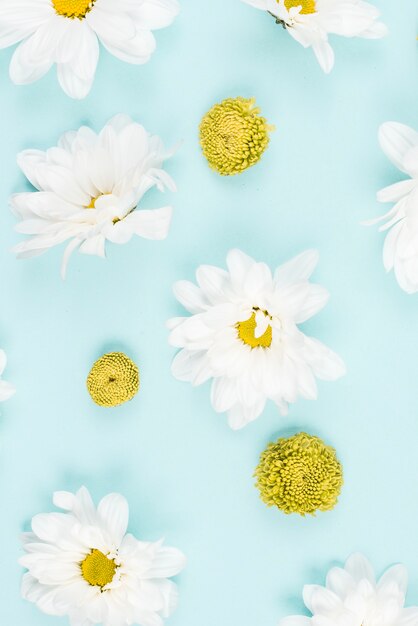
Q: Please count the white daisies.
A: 8